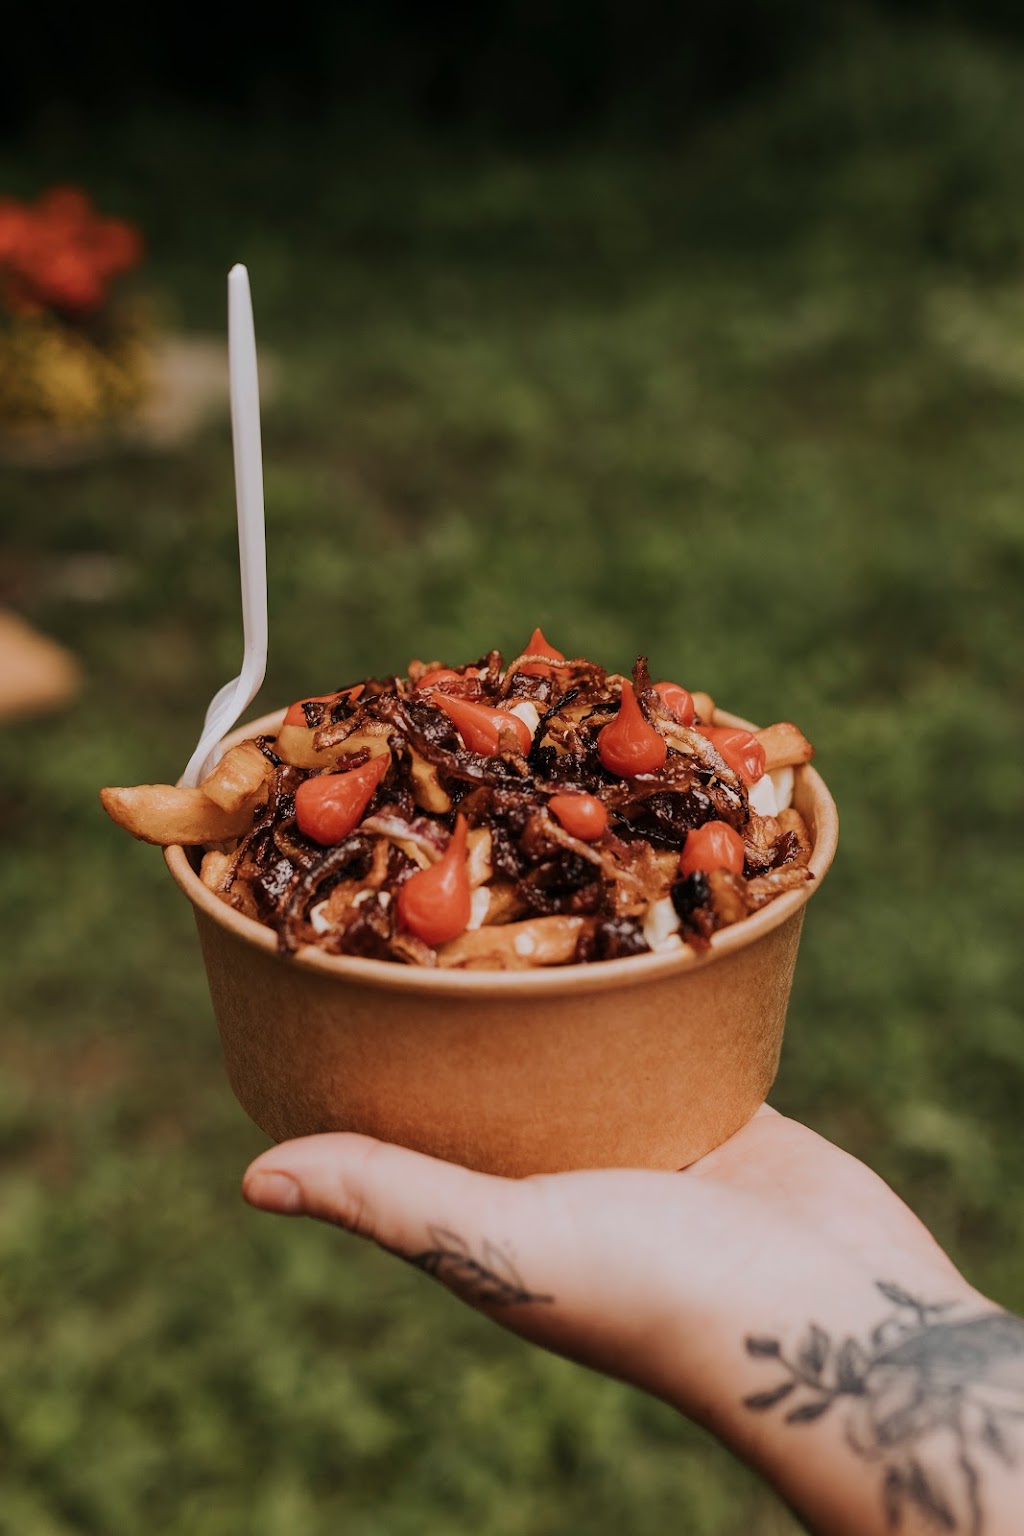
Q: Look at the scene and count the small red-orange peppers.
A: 11